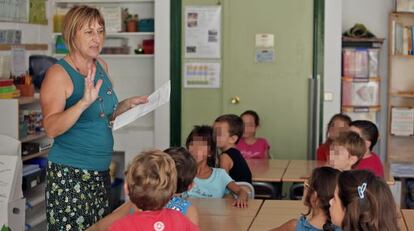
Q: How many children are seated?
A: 10